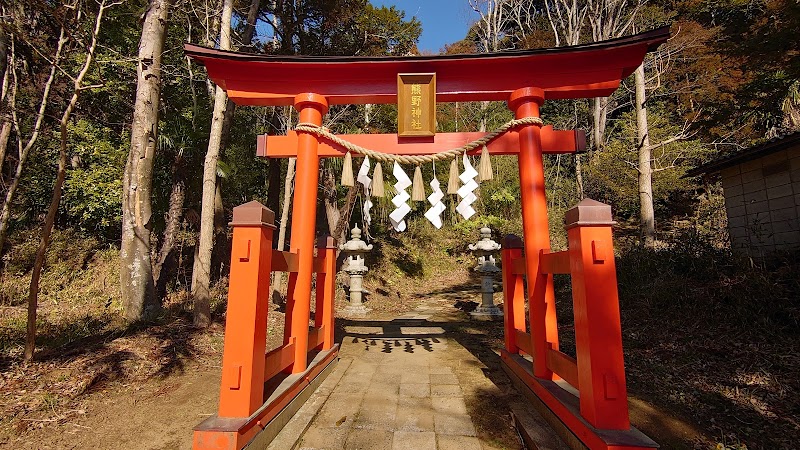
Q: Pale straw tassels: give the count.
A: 5